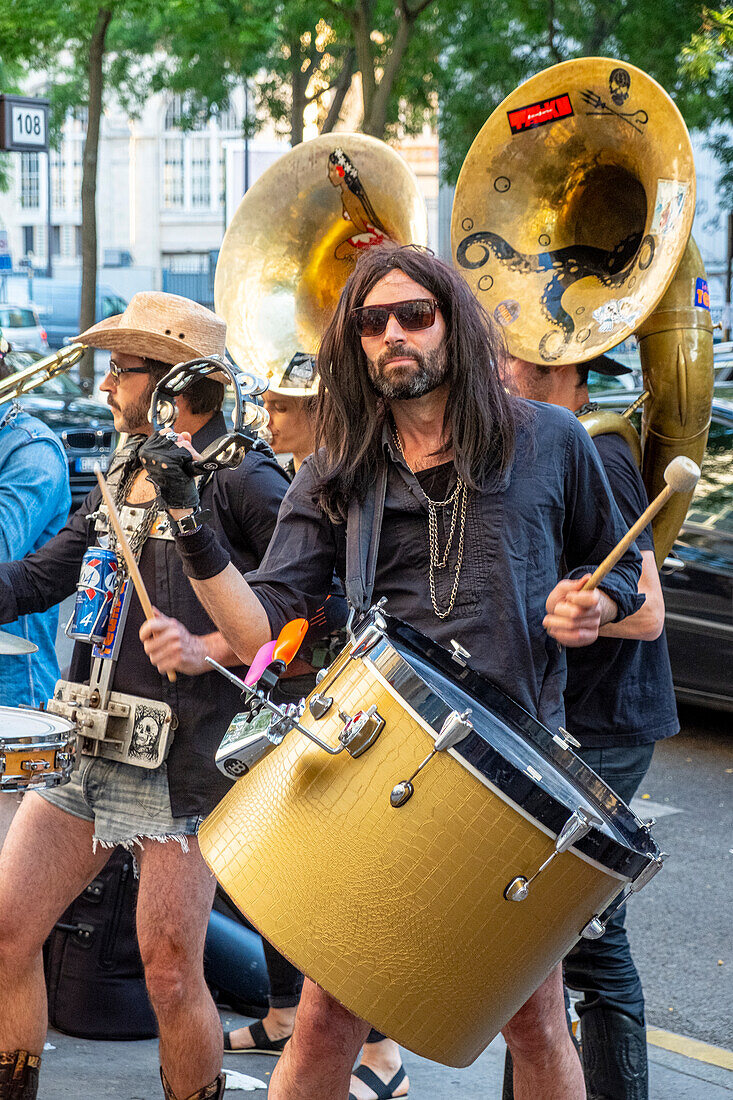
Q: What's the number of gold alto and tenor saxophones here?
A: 0